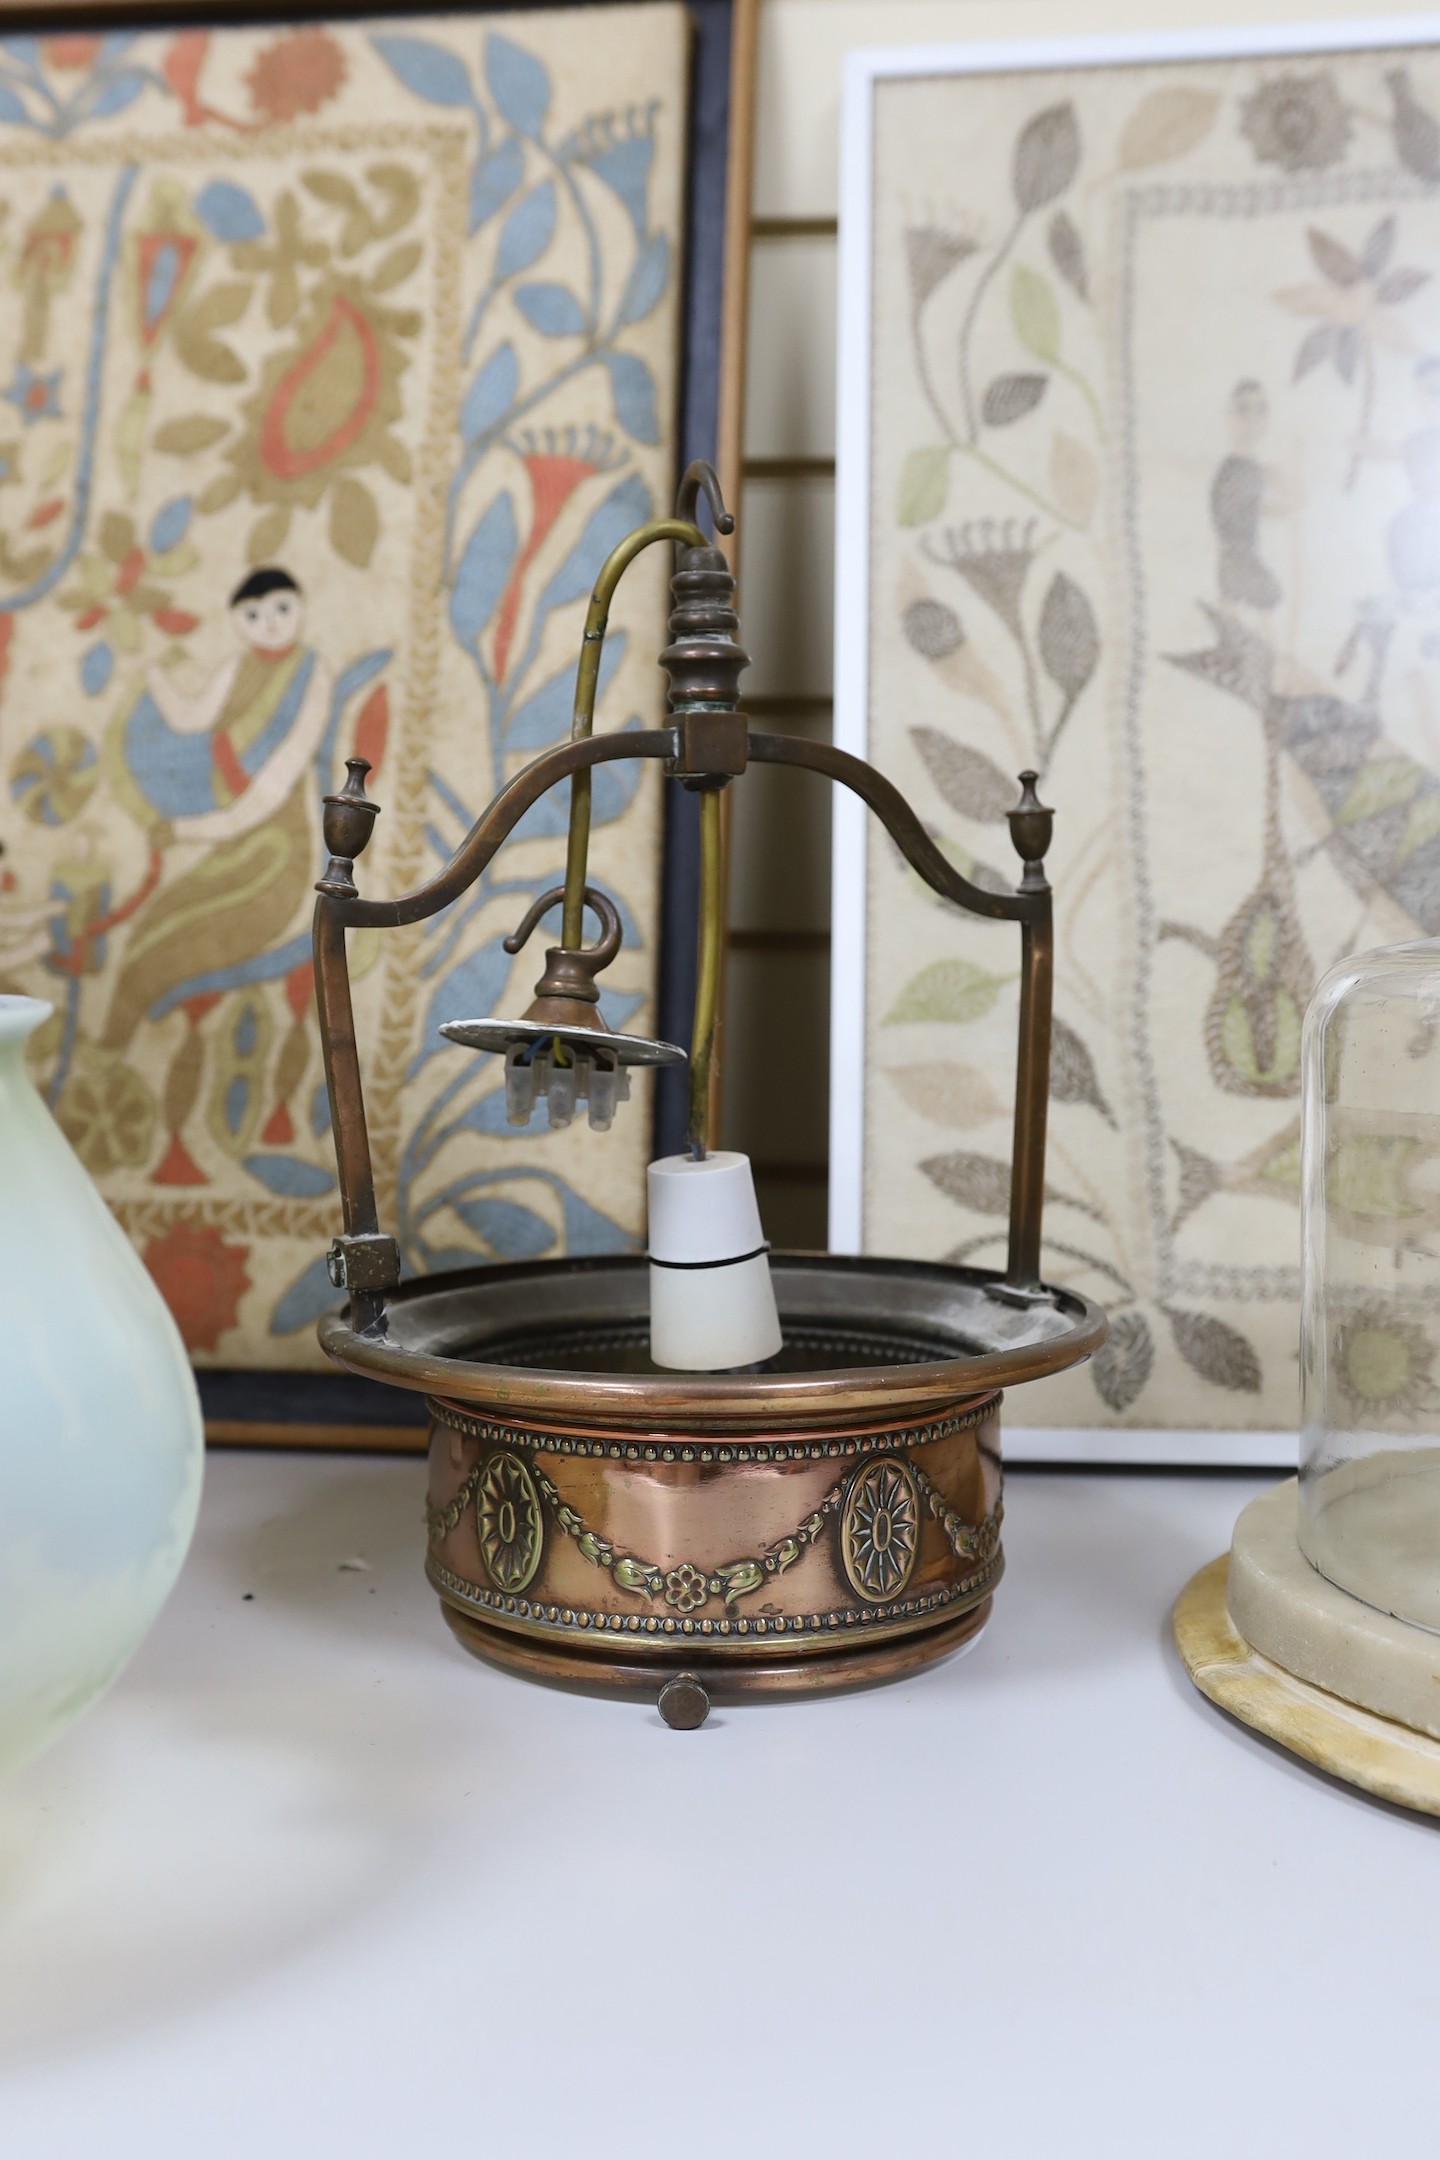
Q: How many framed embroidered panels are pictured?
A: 2